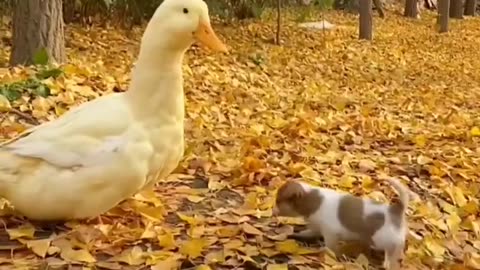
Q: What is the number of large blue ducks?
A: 0